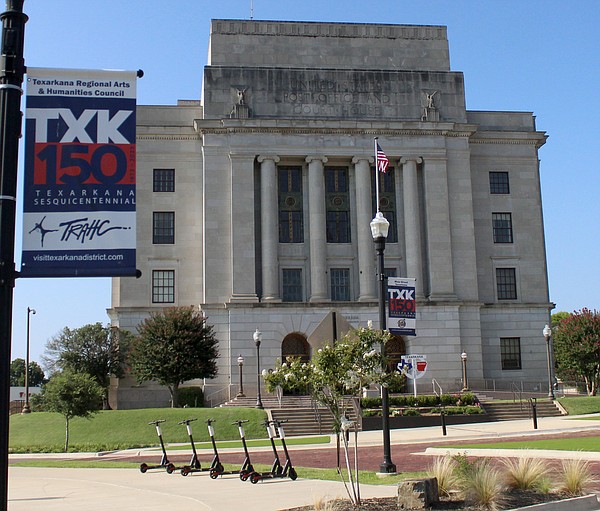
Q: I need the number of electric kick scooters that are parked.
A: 6